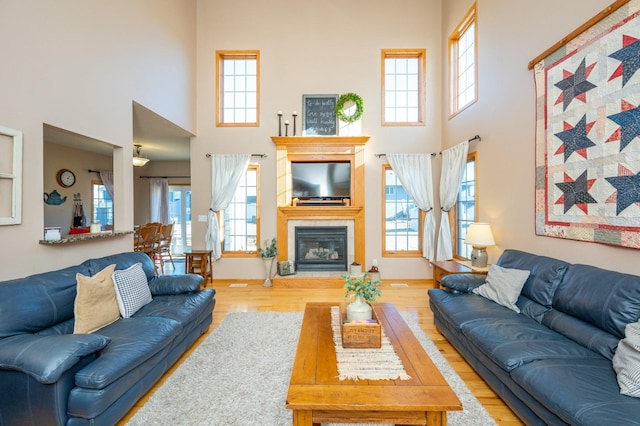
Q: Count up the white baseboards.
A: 0